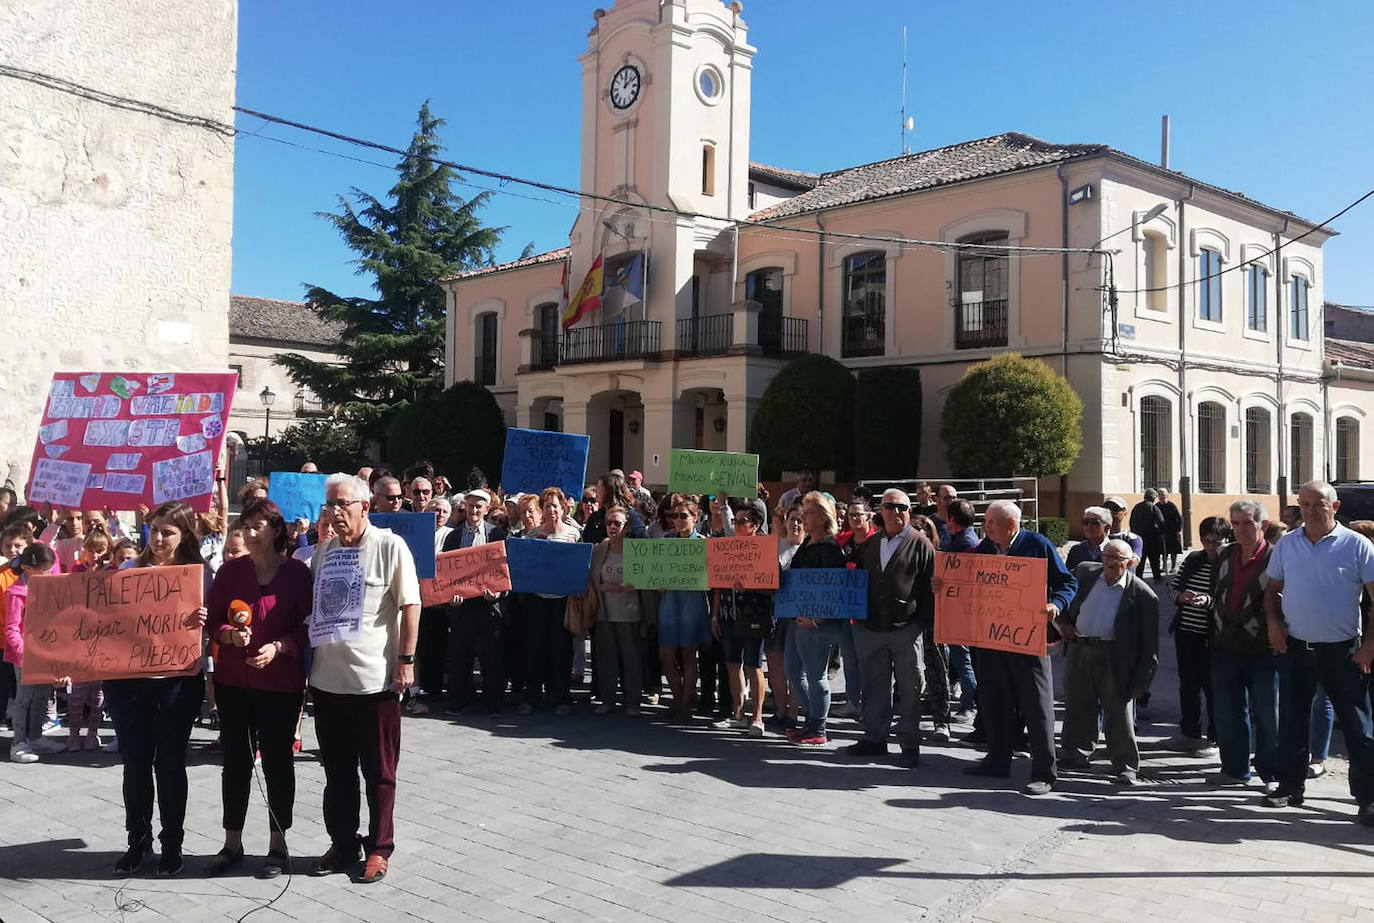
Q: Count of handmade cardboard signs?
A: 12